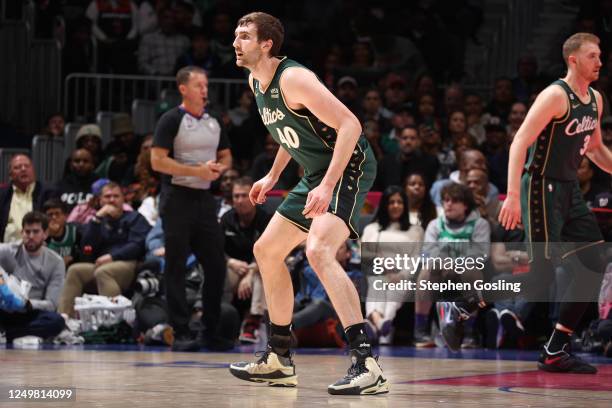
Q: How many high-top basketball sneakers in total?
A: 2